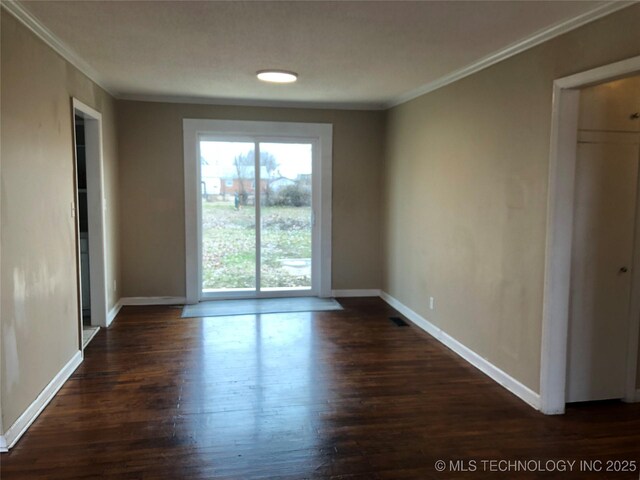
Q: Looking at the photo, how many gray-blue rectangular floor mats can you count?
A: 1